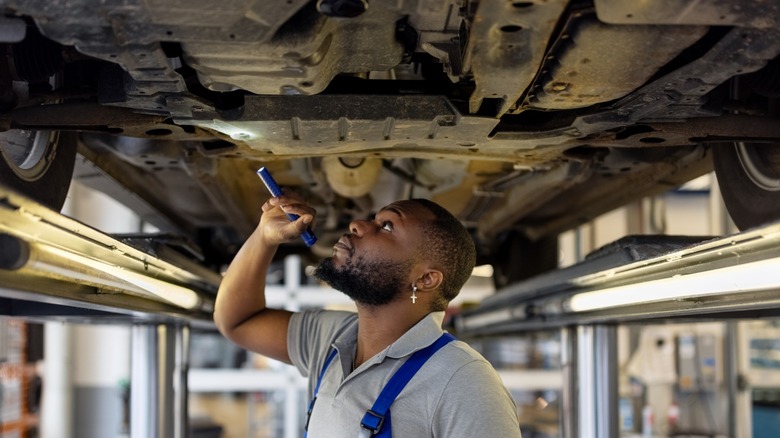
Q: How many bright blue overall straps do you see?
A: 2